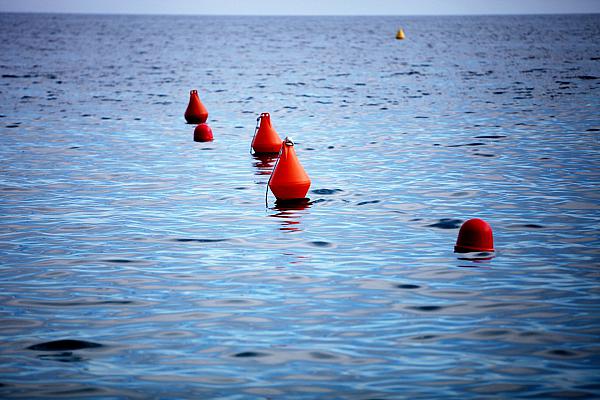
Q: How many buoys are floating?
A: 6